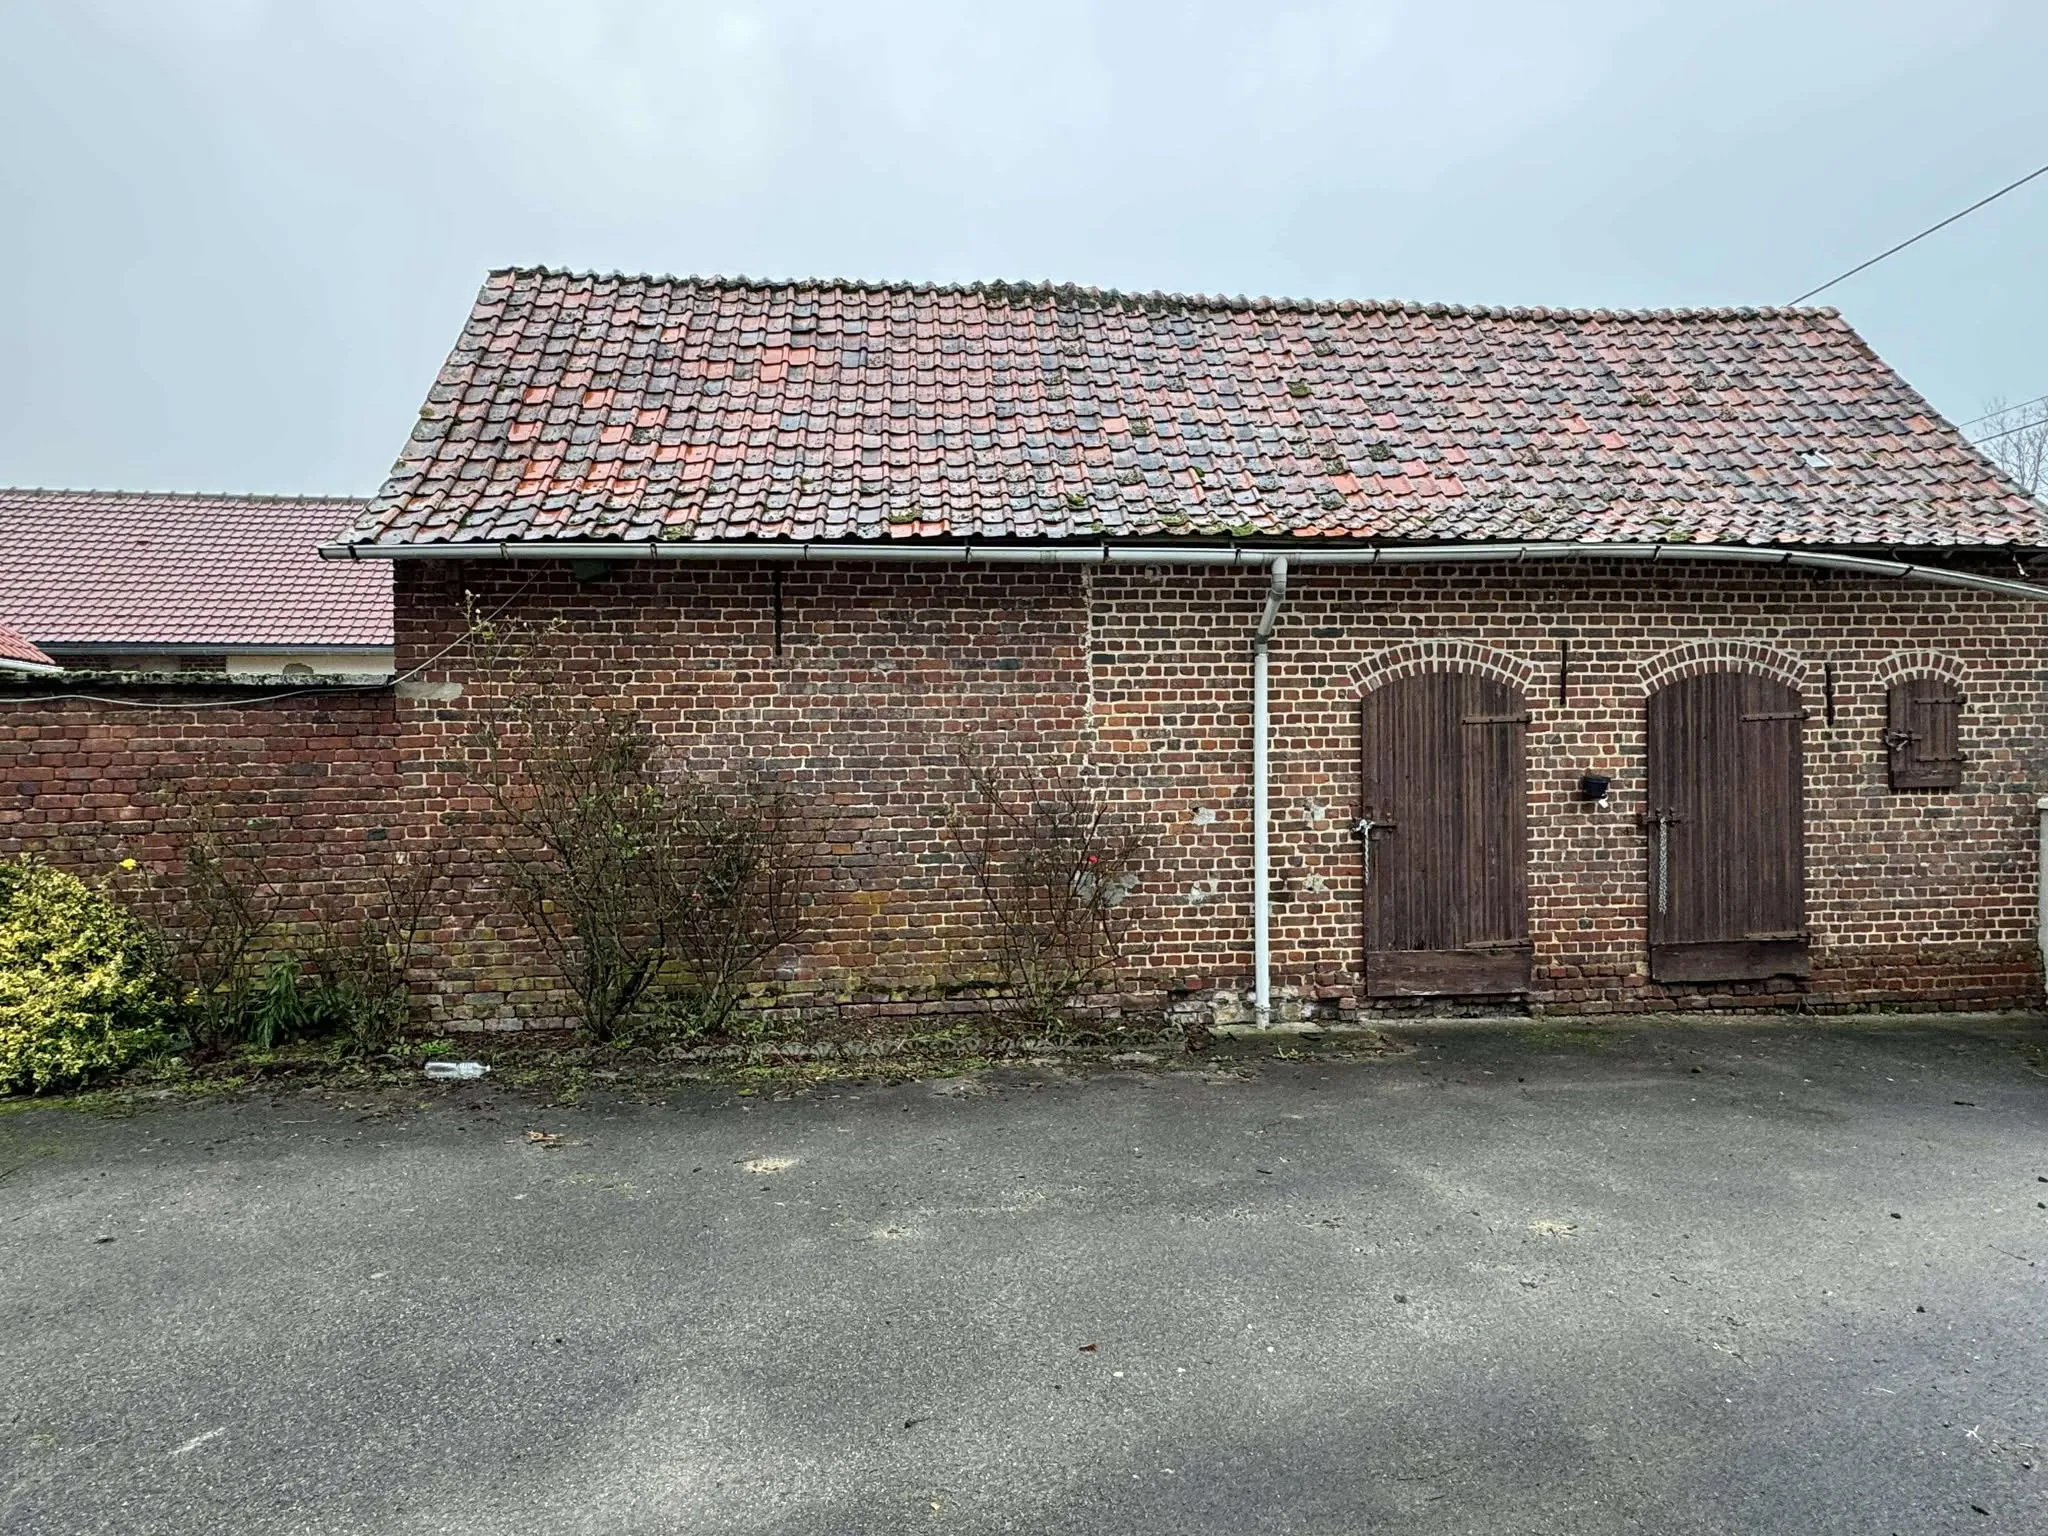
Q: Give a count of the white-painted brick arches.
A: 3